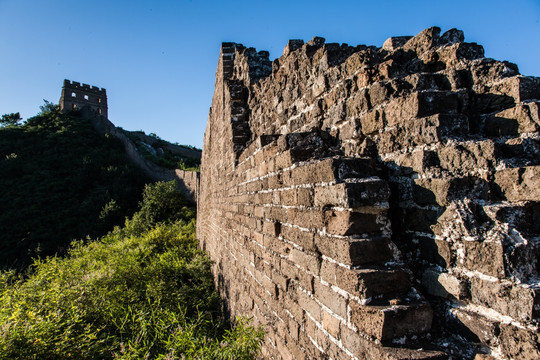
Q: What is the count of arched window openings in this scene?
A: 5